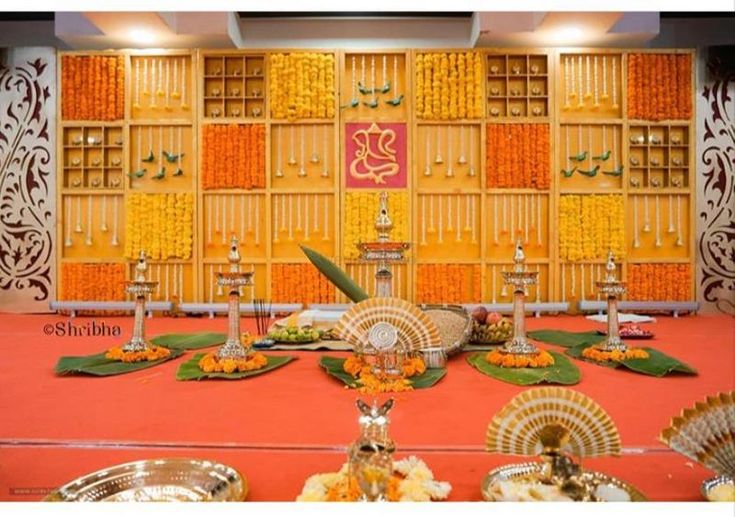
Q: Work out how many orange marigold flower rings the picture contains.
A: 5